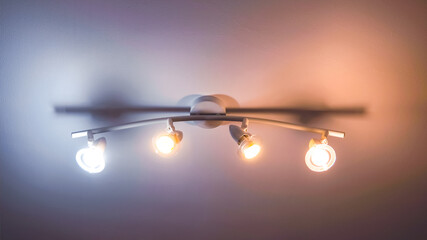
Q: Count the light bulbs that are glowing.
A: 4